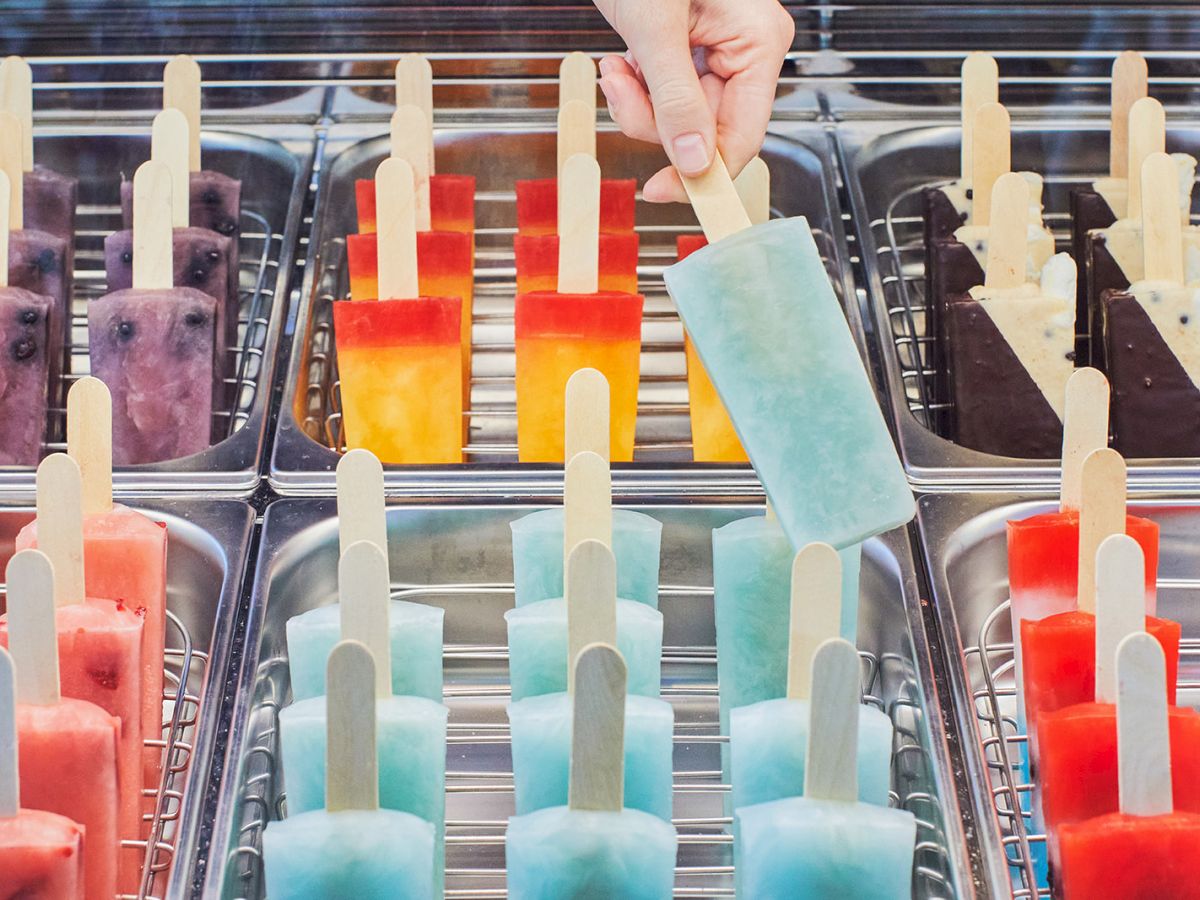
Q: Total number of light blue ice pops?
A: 11